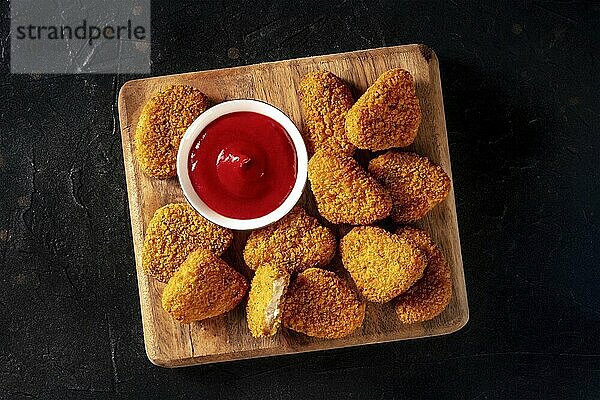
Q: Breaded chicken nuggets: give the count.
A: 12